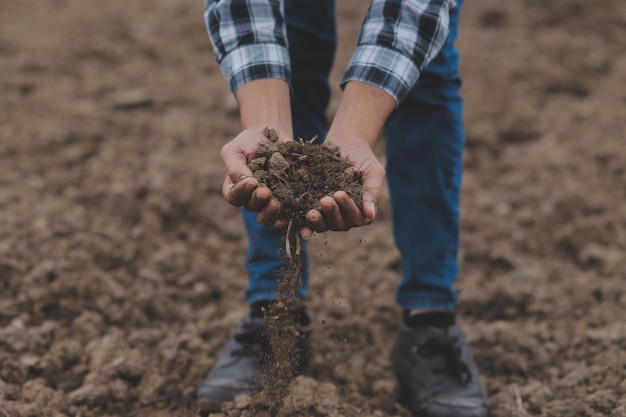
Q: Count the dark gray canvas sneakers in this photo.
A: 2